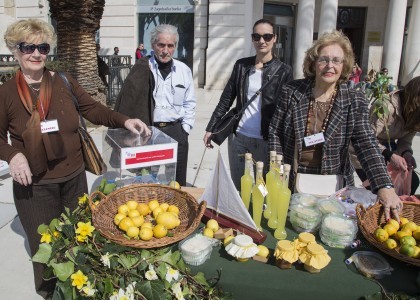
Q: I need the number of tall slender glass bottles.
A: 5